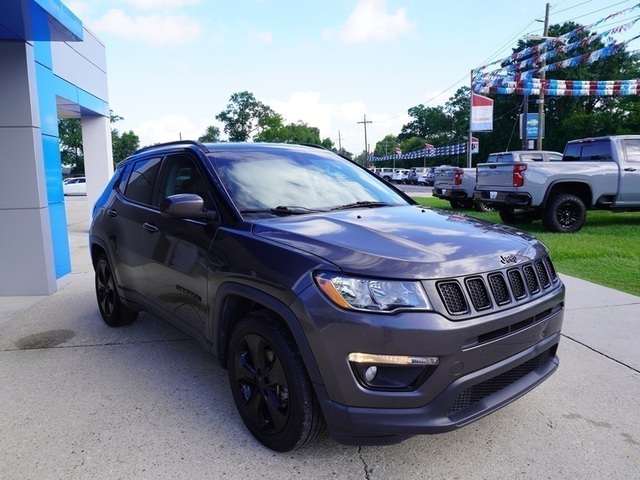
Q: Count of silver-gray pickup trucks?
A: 2